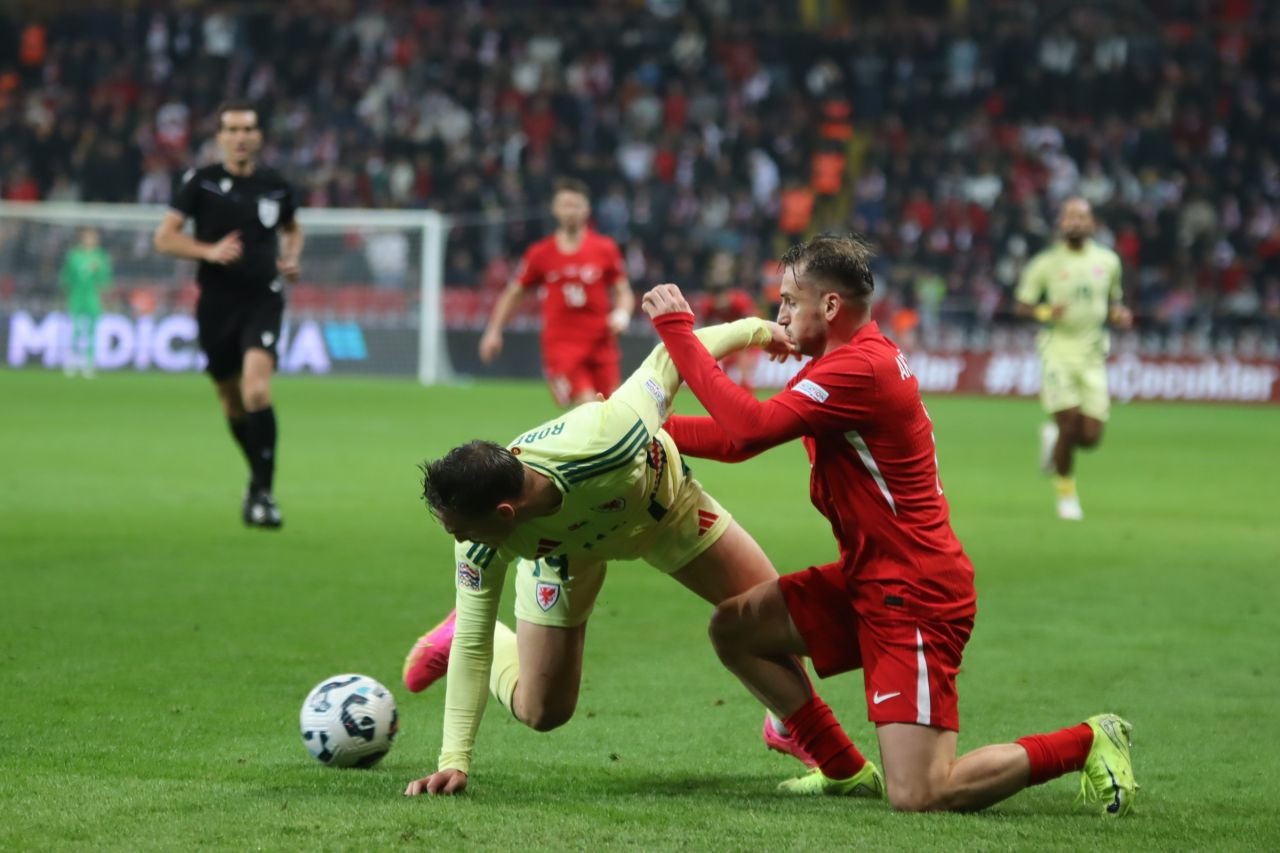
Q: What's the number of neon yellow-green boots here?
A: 2